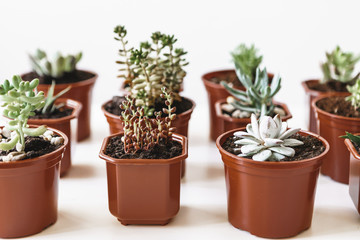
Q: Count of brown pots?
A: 12